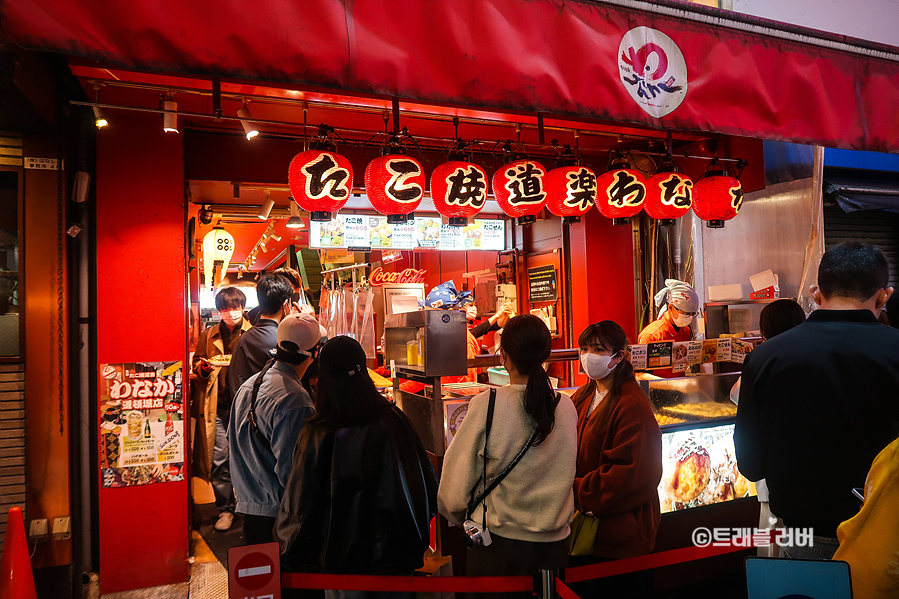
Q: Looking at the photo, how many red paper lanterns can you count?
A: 8